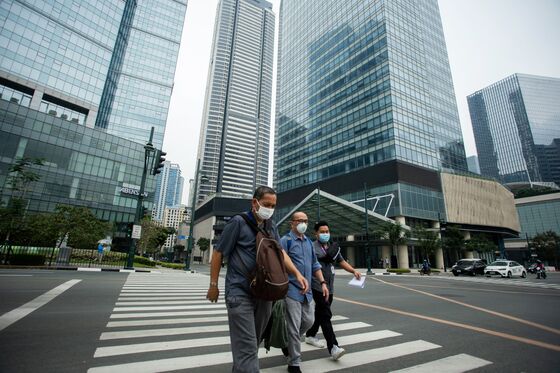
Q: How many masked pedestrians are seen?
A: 3